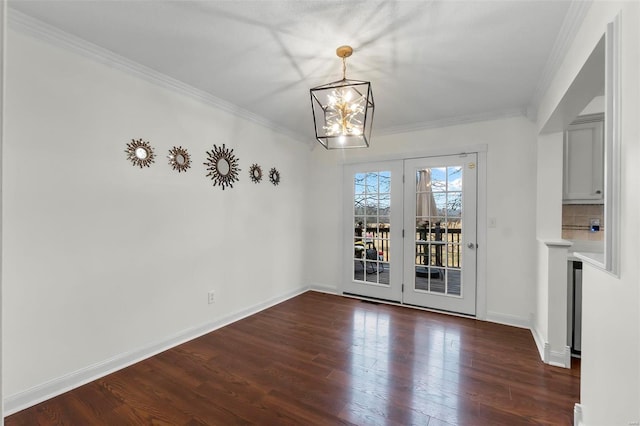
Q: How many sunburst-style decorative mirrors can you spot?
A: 5